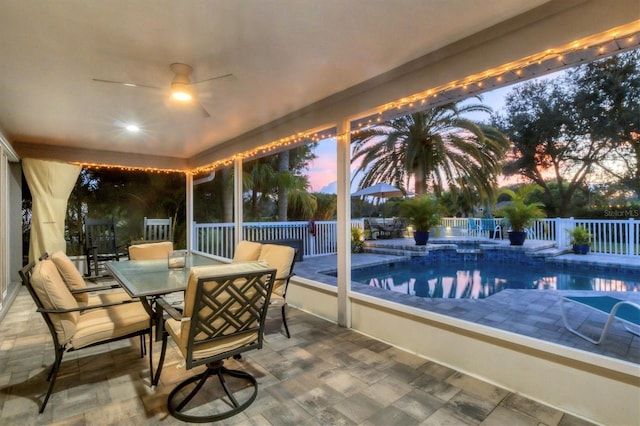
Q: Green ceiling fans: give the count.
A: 0